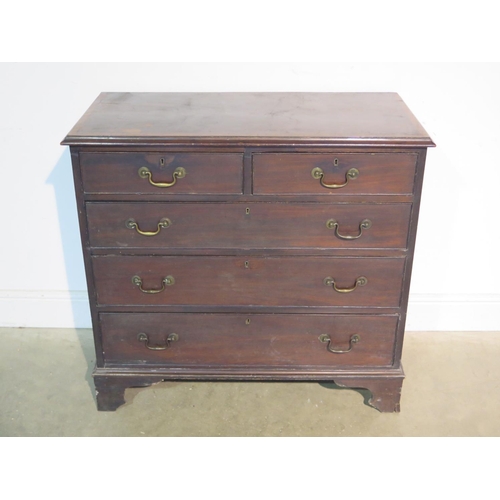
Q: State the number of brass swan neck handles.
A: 8